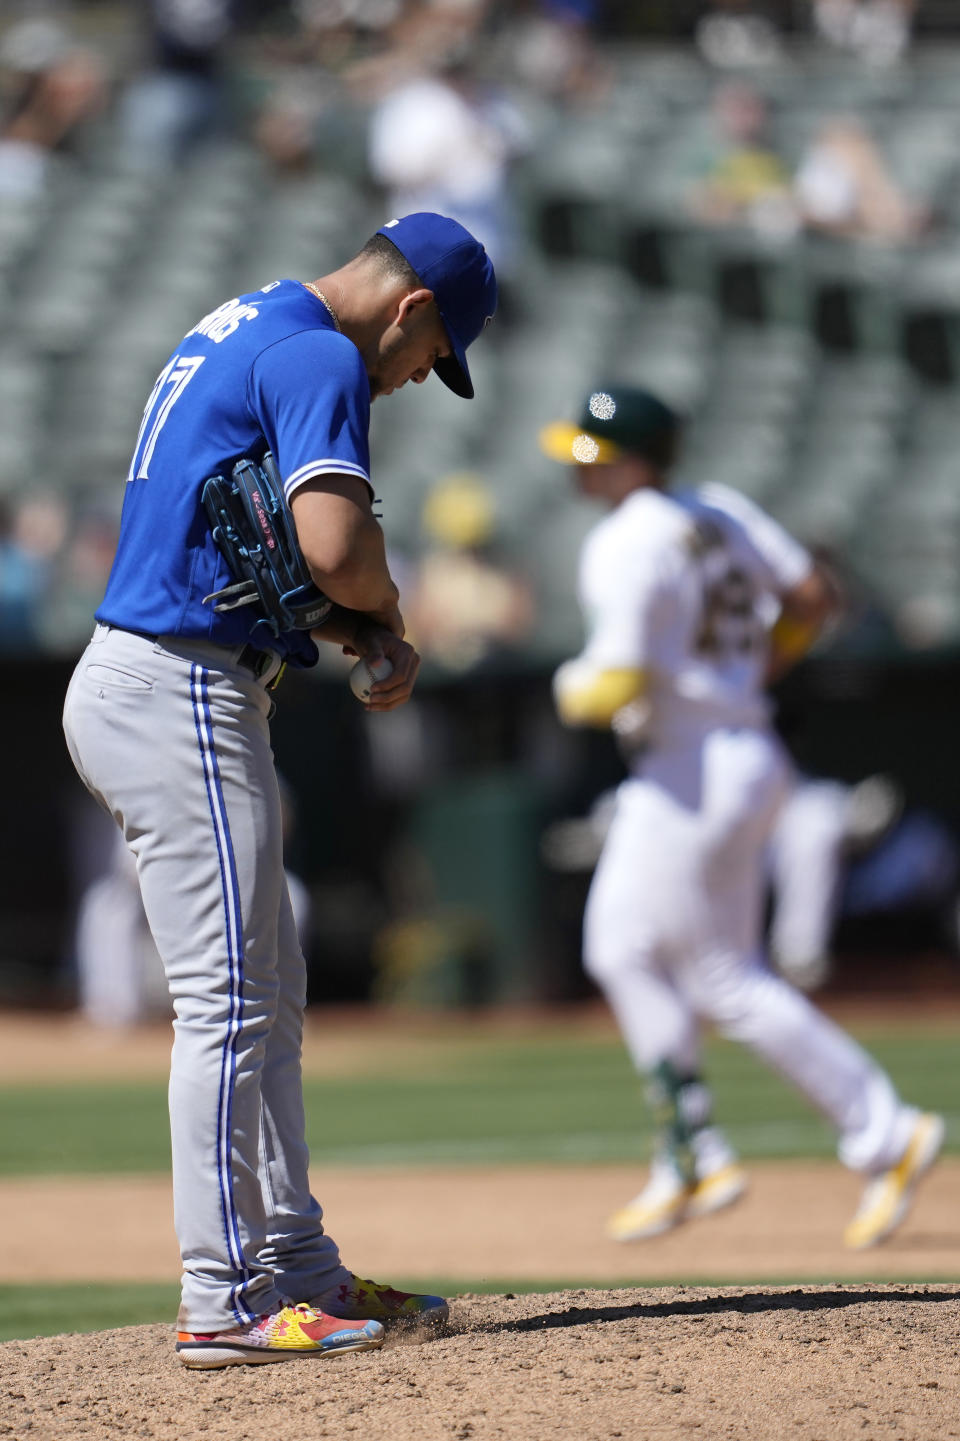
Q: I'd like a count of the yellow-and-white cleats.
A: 3